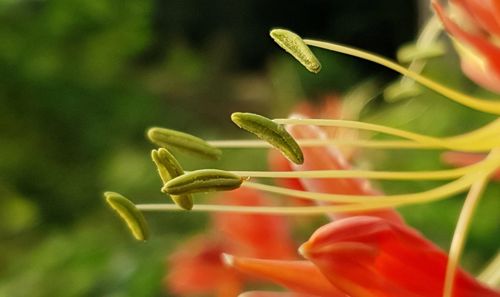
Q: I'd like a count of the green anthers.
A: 6